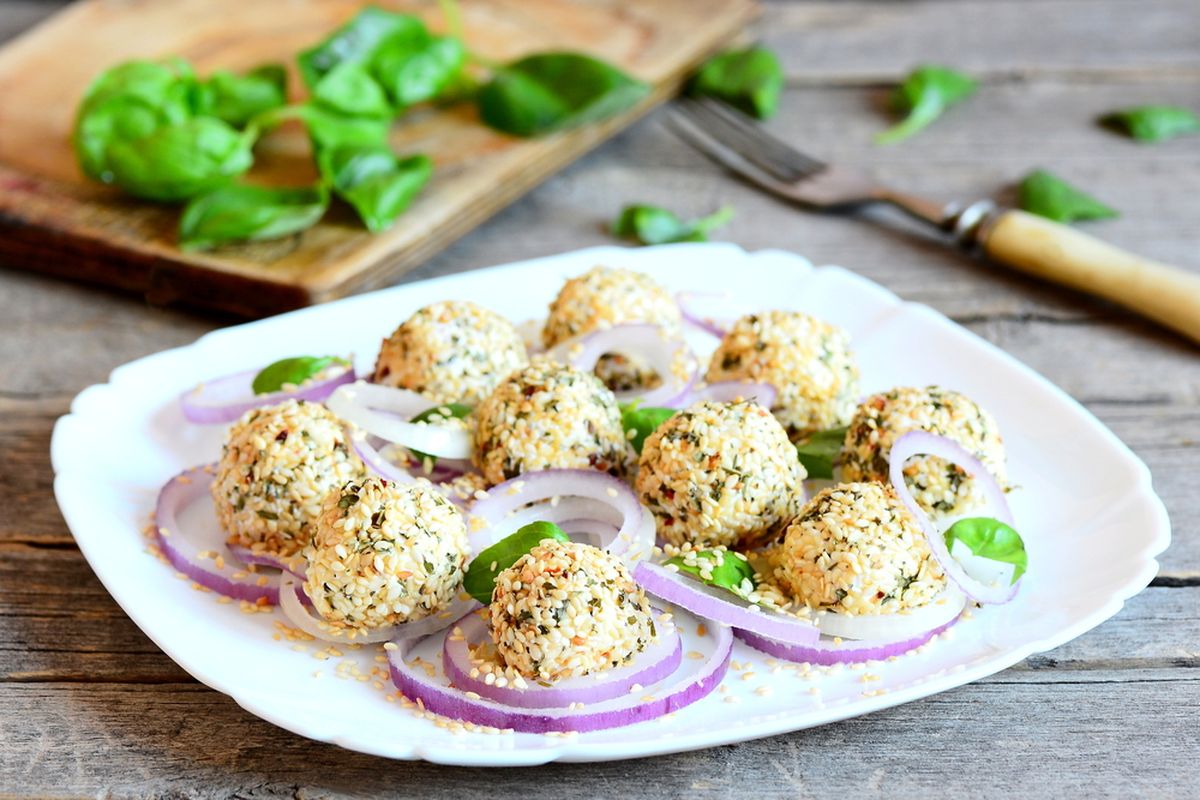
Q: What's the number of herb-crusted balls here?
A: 10